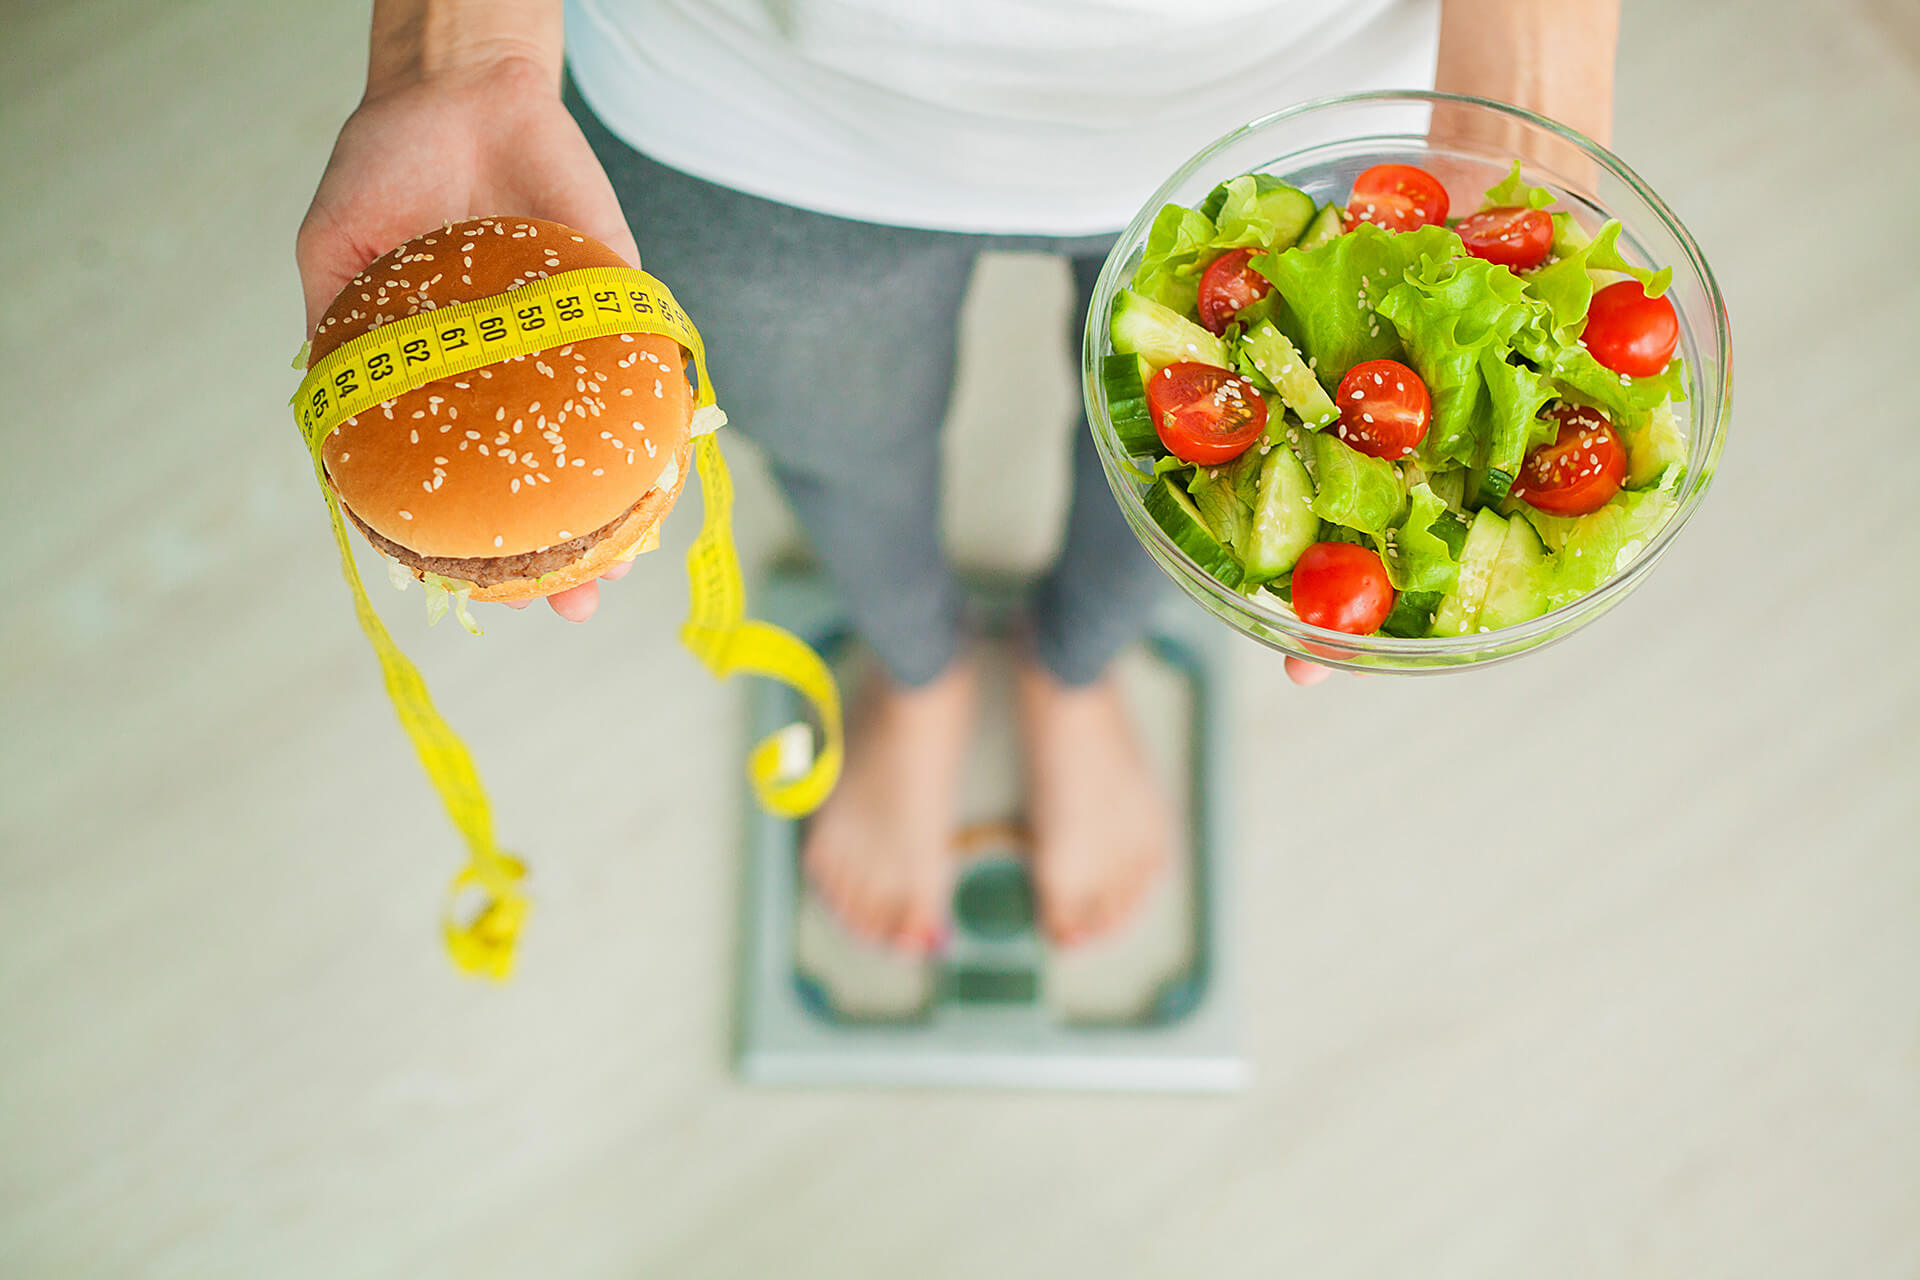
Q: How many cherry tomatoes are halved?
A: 6